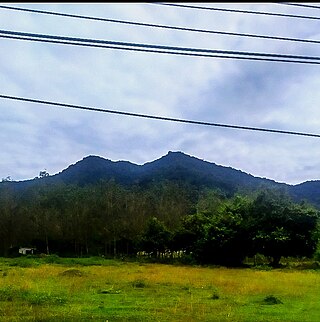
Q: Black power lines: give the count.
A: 6